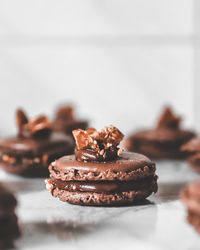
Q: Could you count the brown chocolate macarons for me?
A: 7